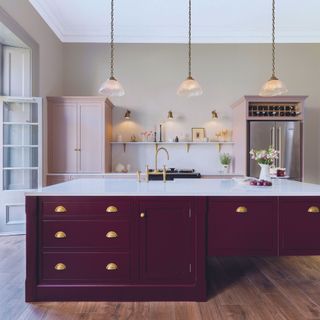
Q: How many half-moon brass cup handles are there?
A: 8